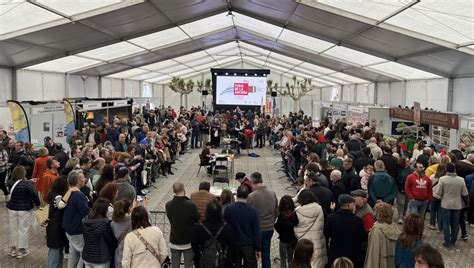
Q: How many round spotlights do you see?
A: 6